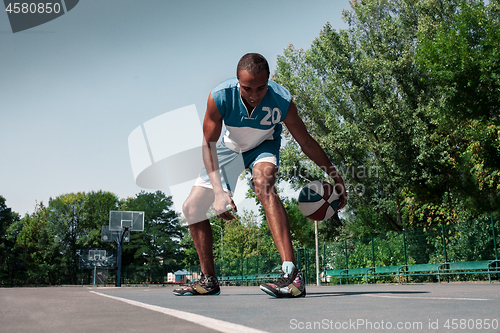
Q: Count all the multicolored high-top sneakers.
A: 2